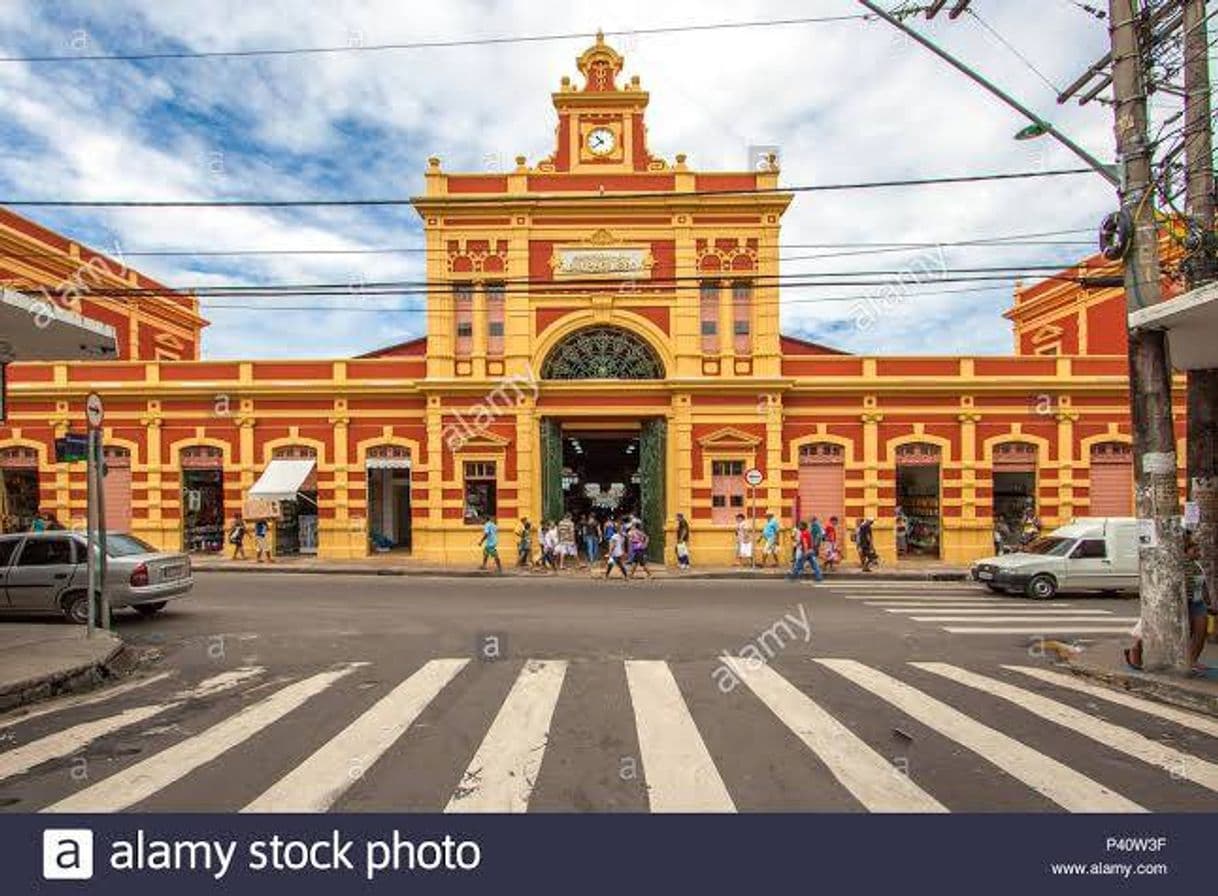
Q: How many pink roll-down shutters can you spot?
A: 3